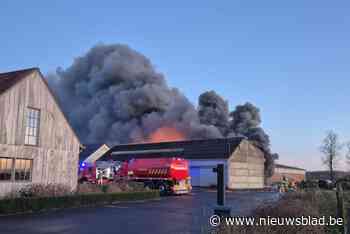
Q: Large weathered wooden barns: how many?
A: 1